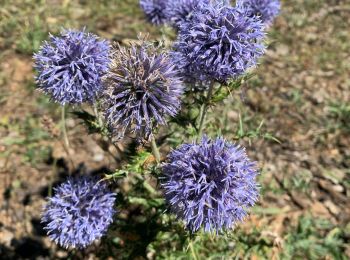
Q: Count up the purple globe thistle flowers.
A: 8